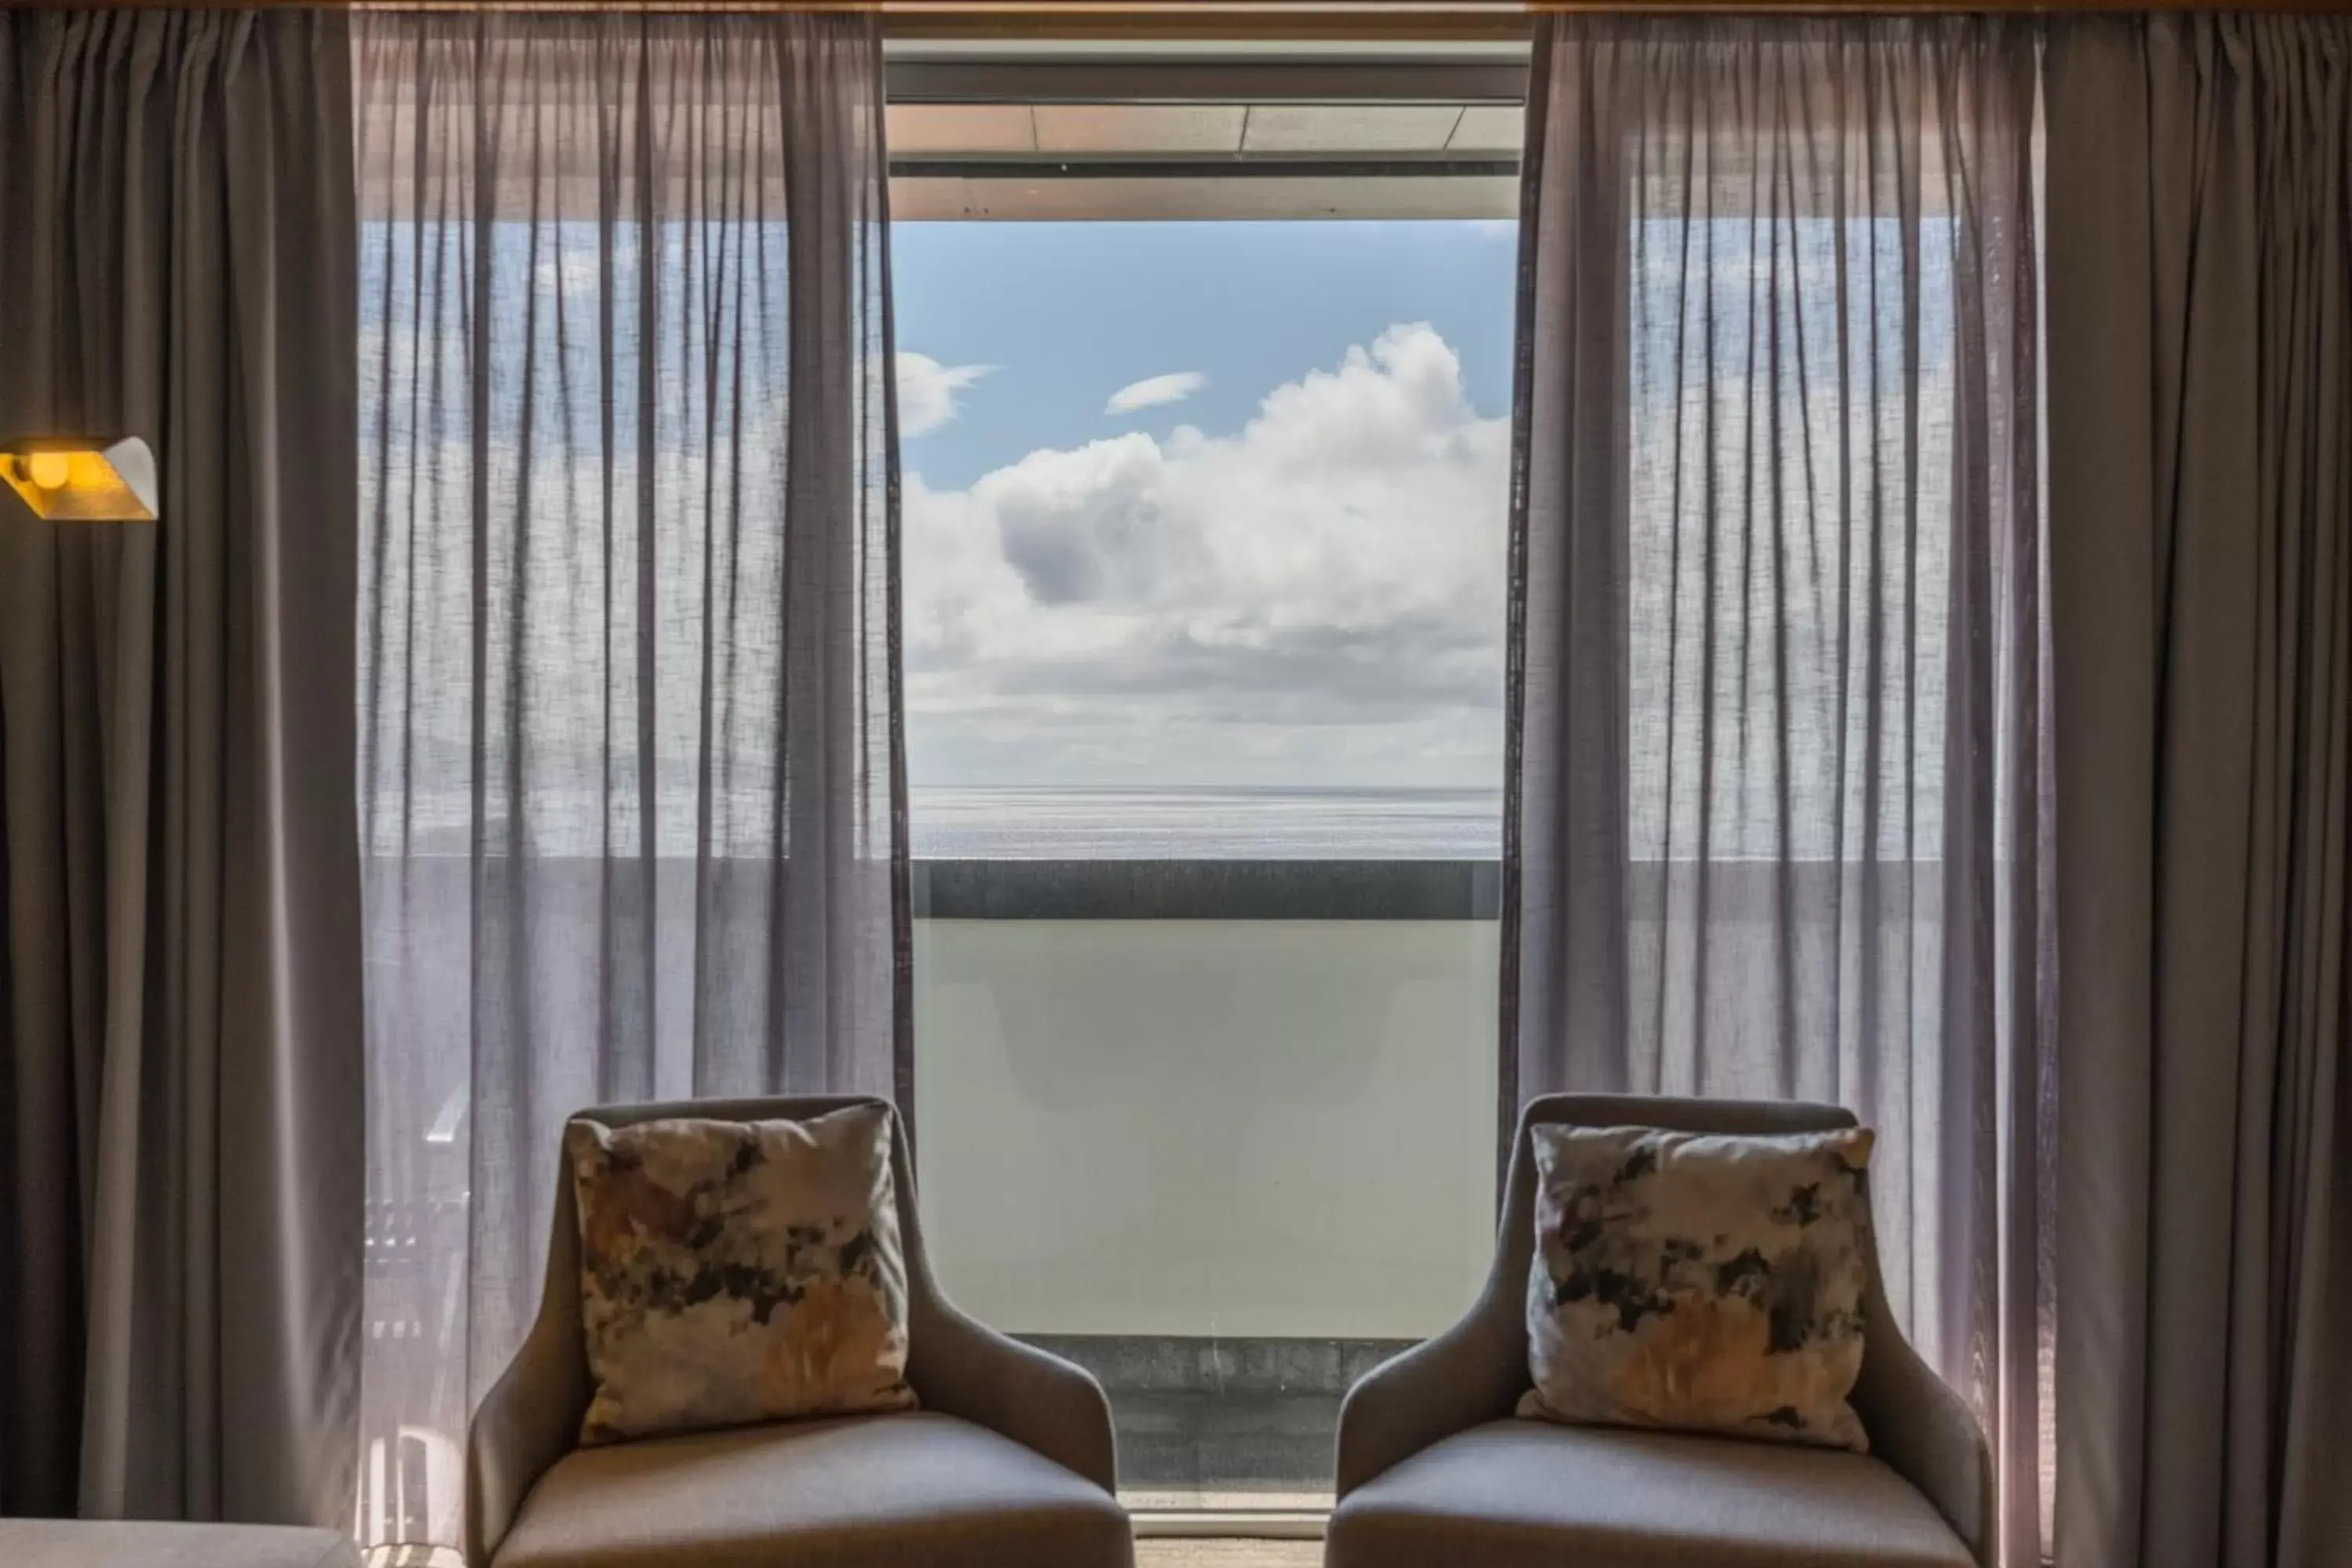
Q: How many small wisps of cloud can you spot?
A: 2